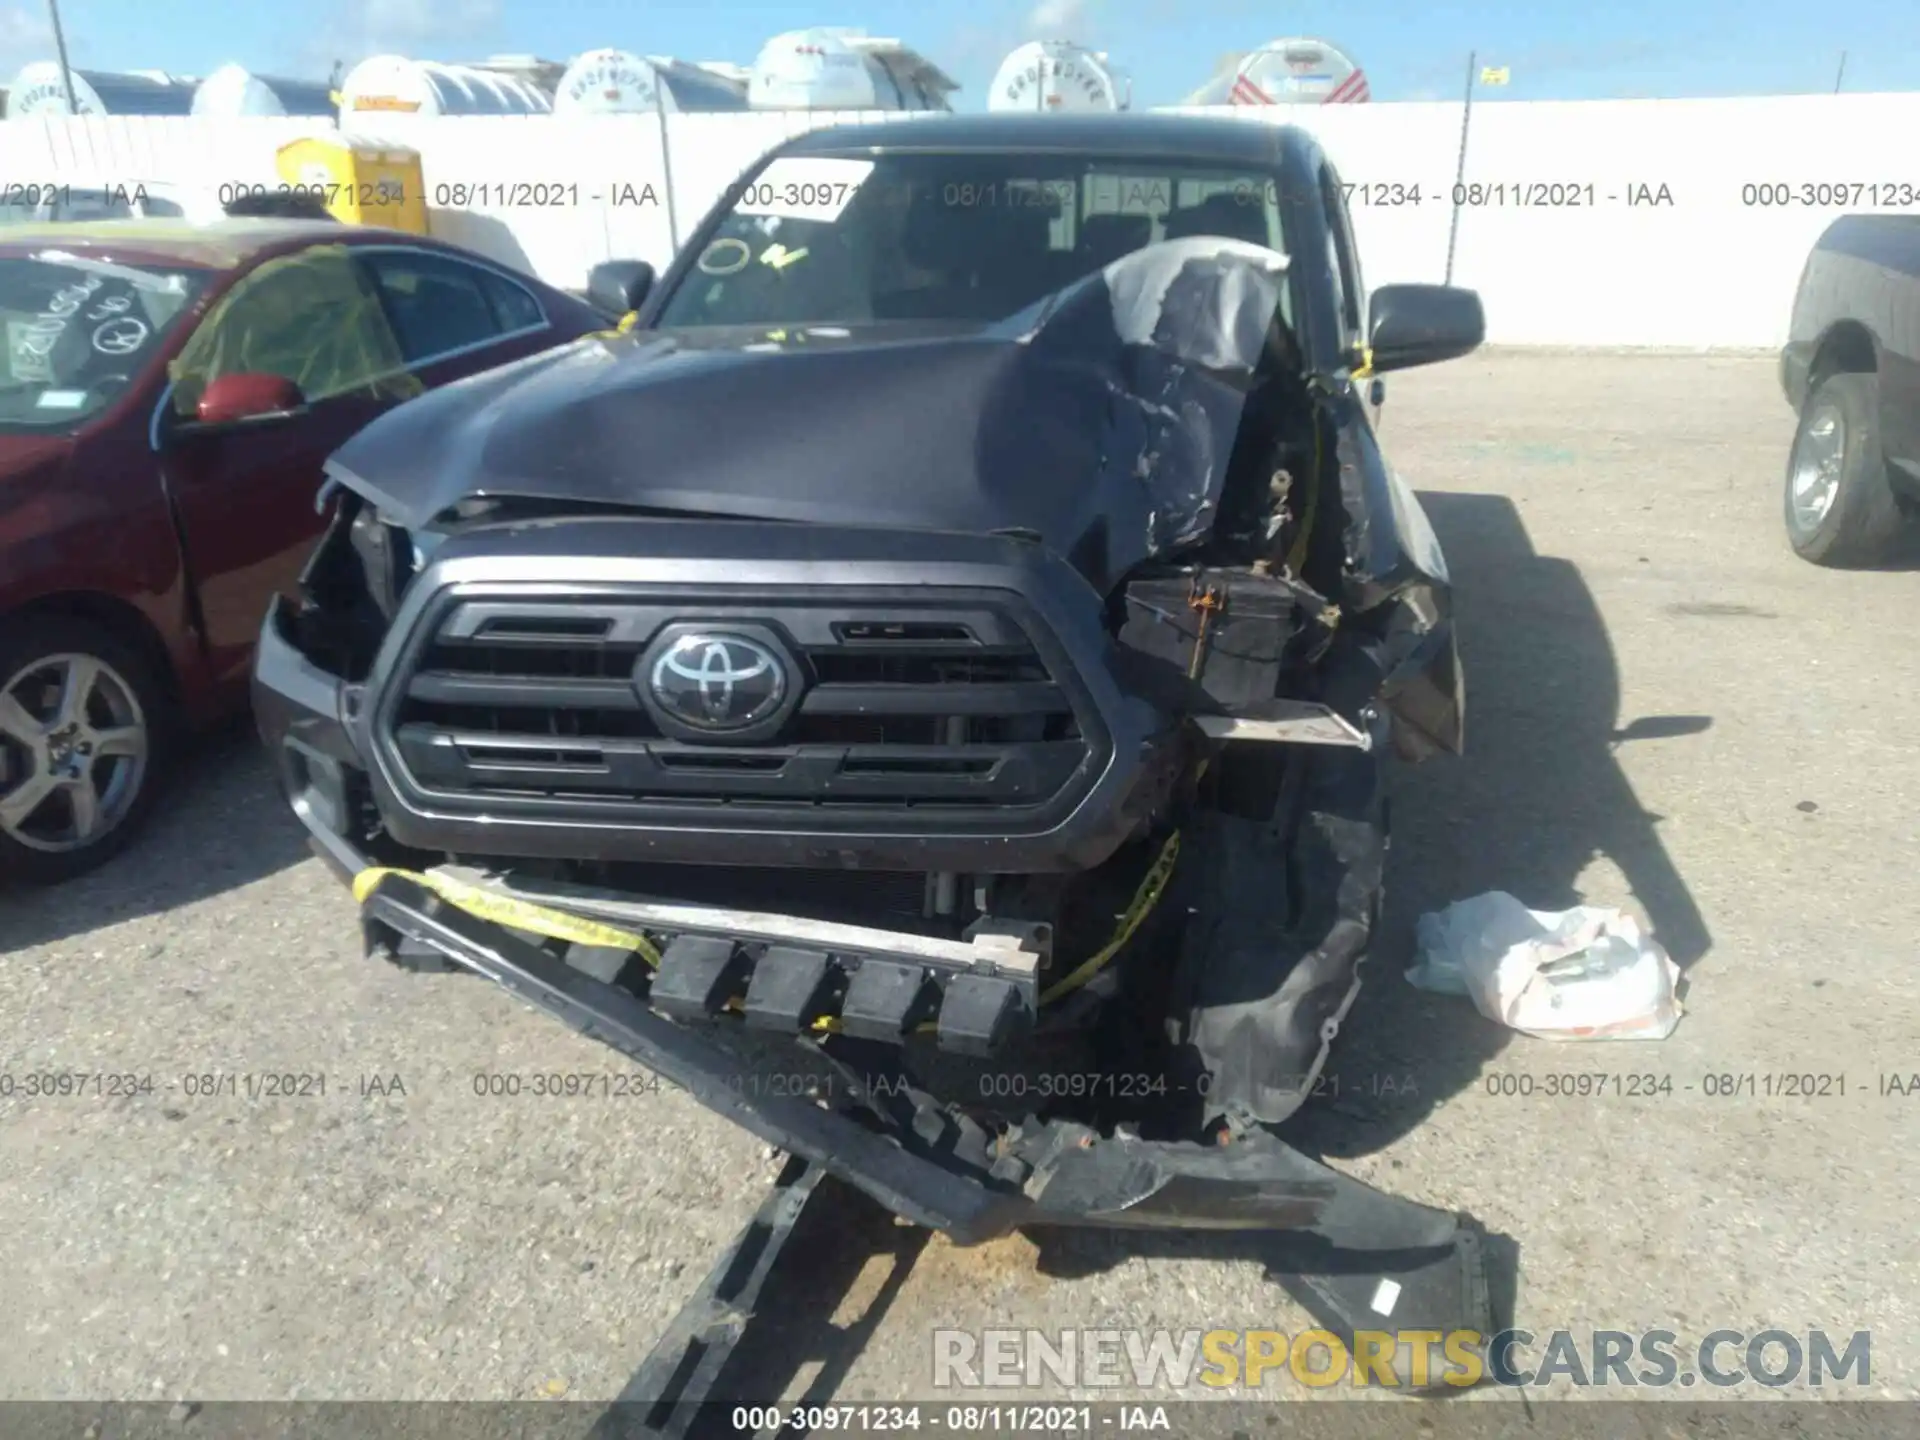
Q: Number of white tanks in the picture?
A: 7